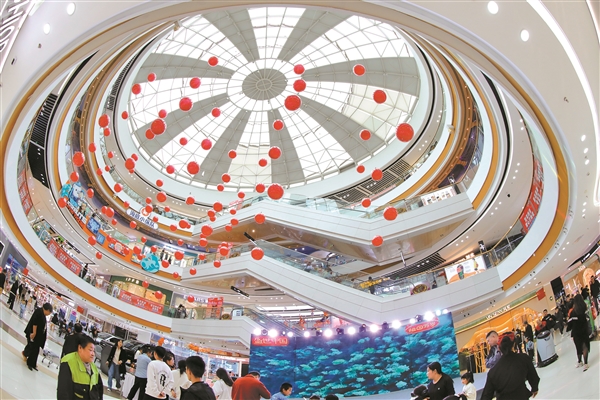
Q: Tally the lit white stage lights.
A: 12